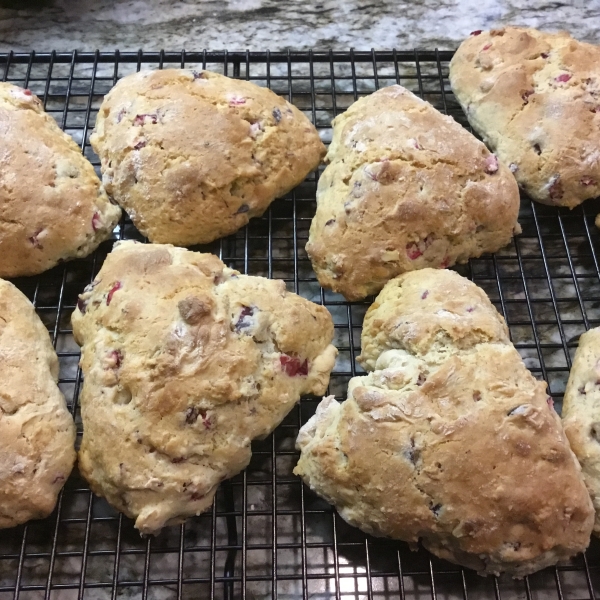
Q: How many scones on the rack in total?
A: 8